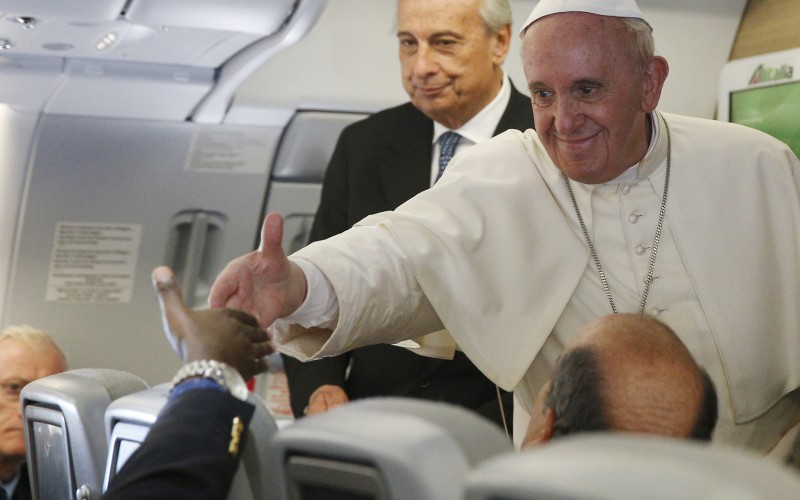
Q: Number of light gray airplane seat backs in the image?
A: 4